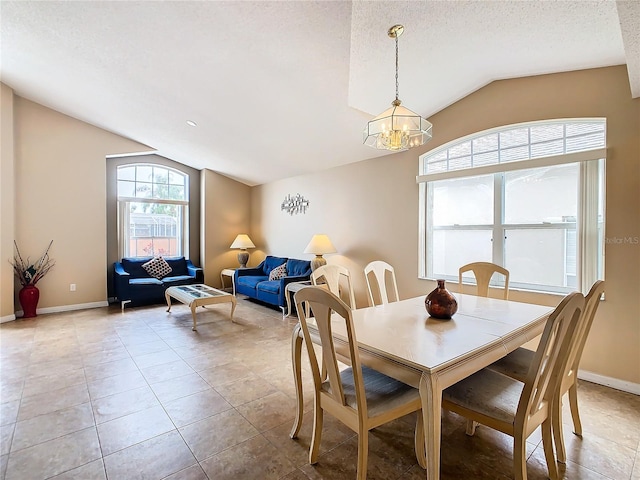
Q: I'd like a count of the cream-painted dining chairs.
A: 6